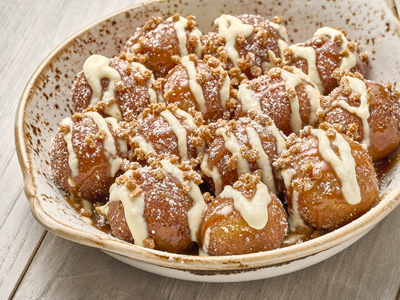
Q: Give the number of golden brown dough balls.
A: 13